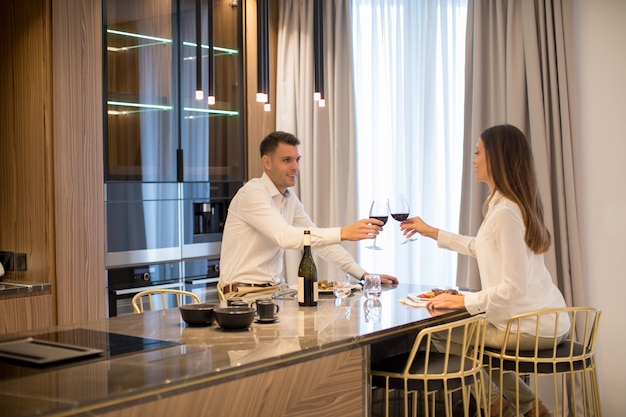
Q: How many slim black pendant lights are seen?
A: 7